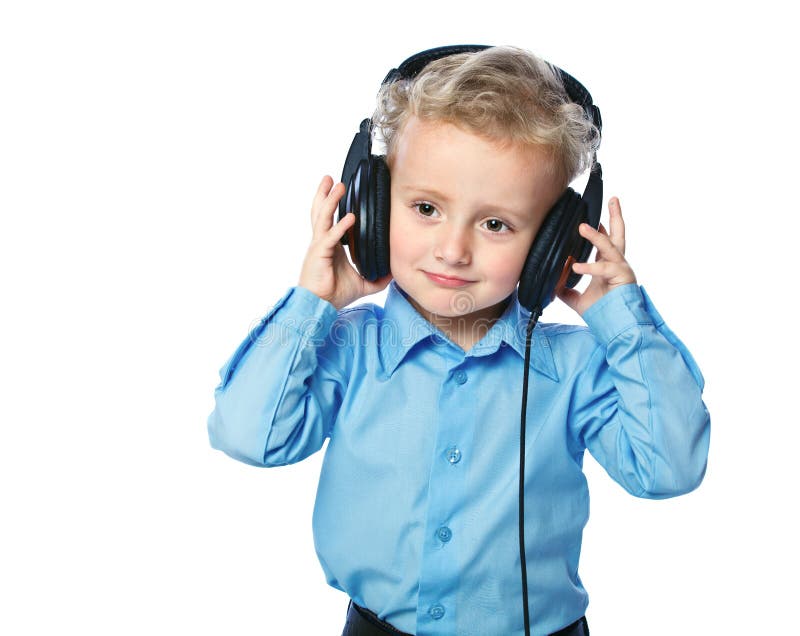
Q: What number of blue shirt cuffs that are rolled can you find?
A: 0